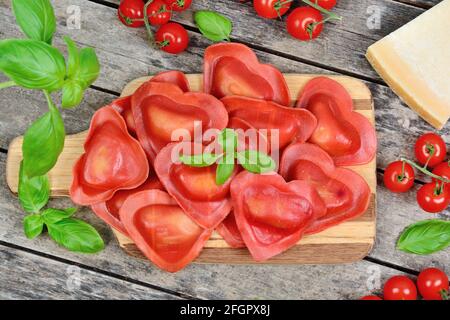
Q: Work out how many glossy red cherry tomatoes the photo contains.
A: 14